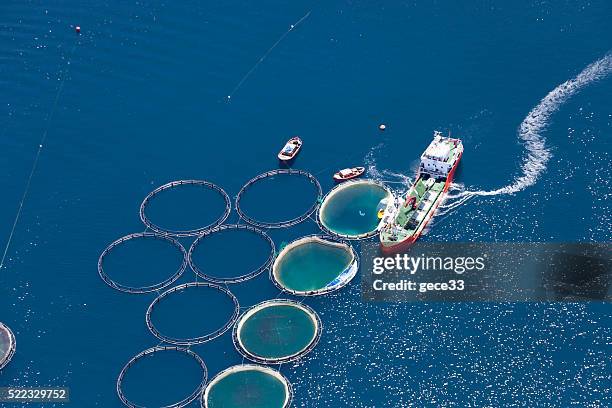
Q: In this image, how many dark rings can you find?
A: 6